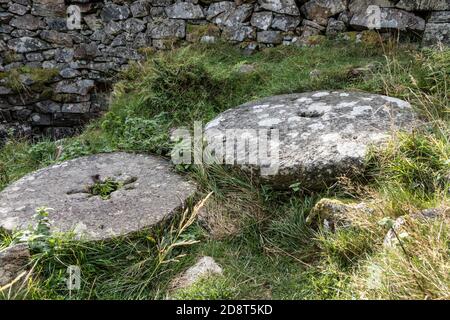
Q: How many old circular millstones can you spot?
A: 2